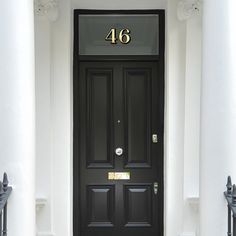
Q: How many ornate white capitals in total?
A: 2